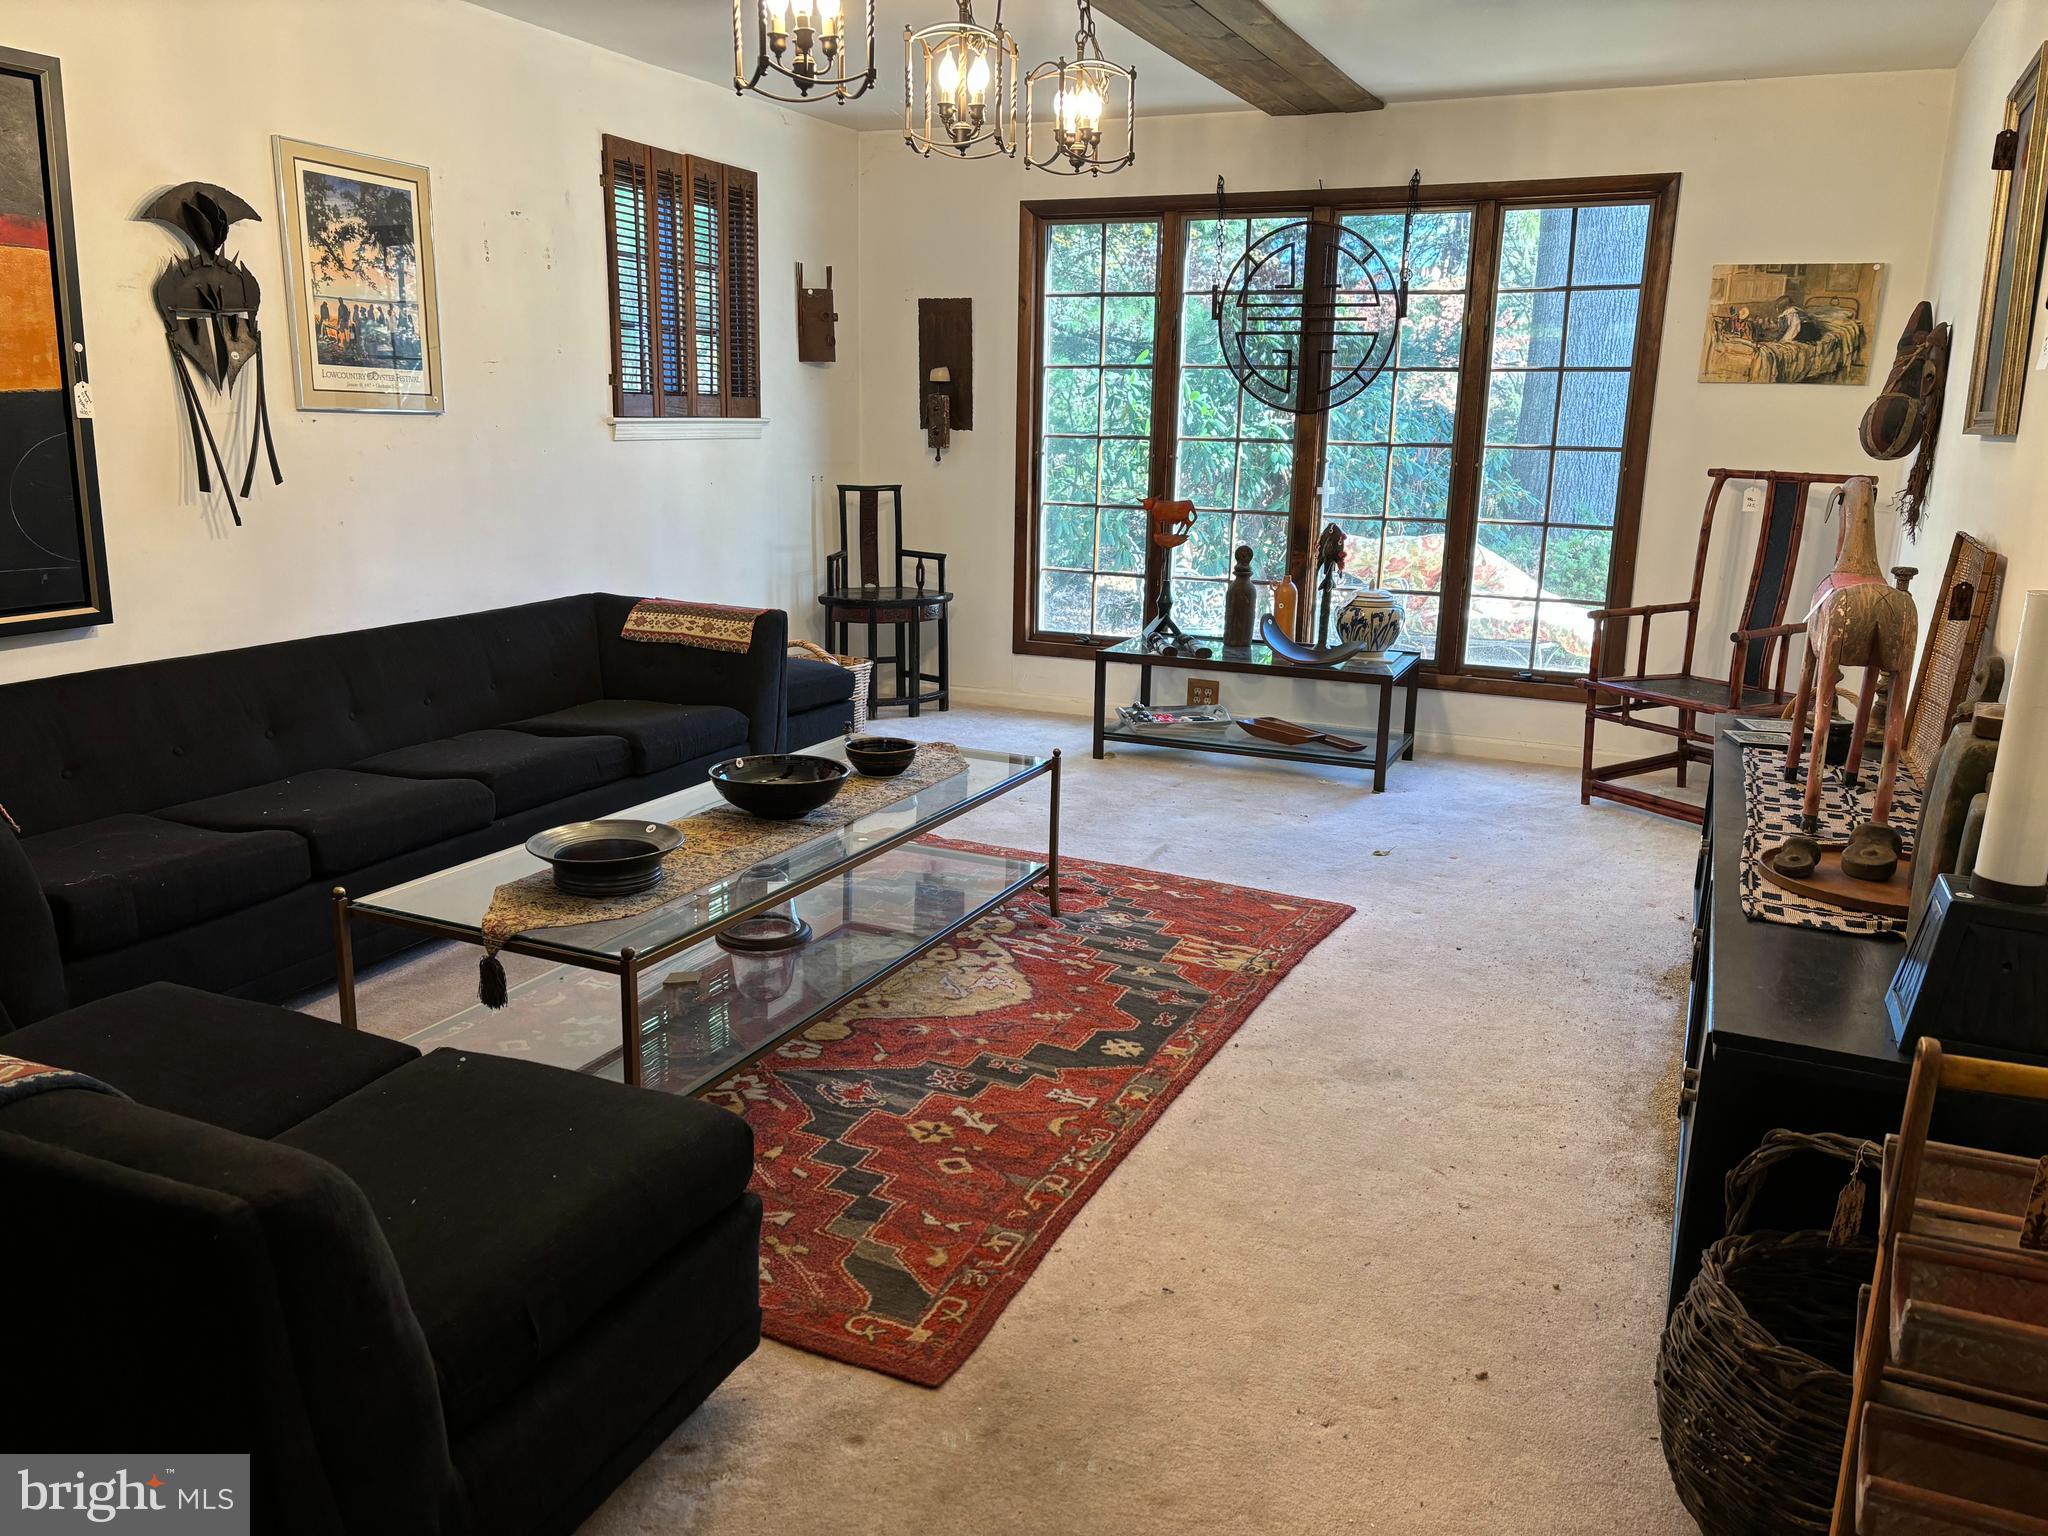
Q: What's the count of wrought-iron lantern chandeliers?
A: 3